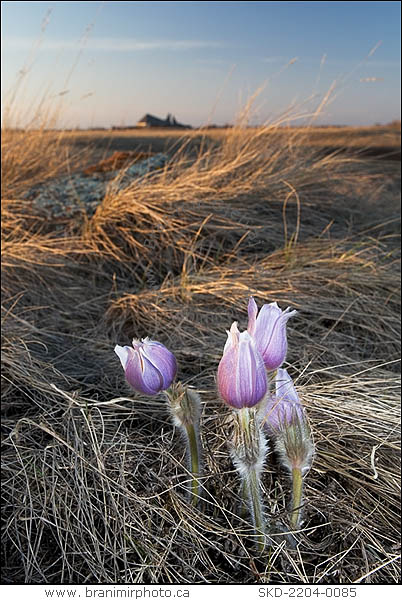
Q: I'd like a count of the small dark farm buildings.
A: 1